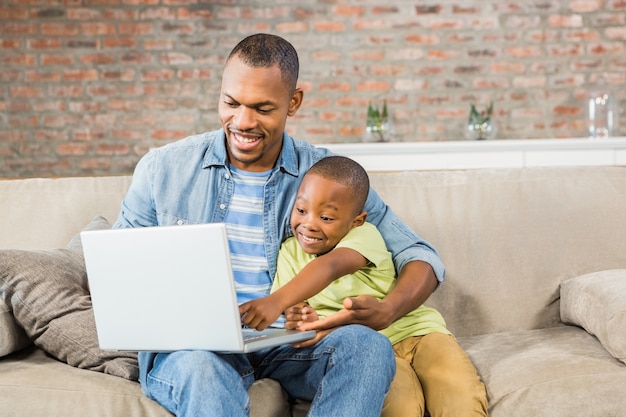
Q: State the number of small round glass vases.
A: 2